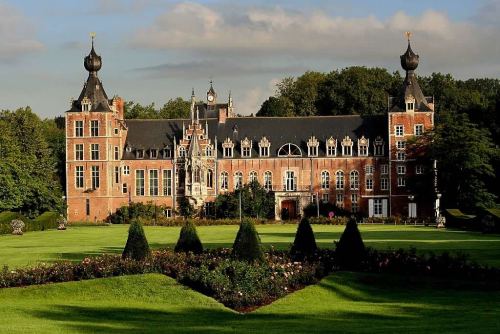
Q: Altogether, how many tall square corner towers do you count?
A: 2